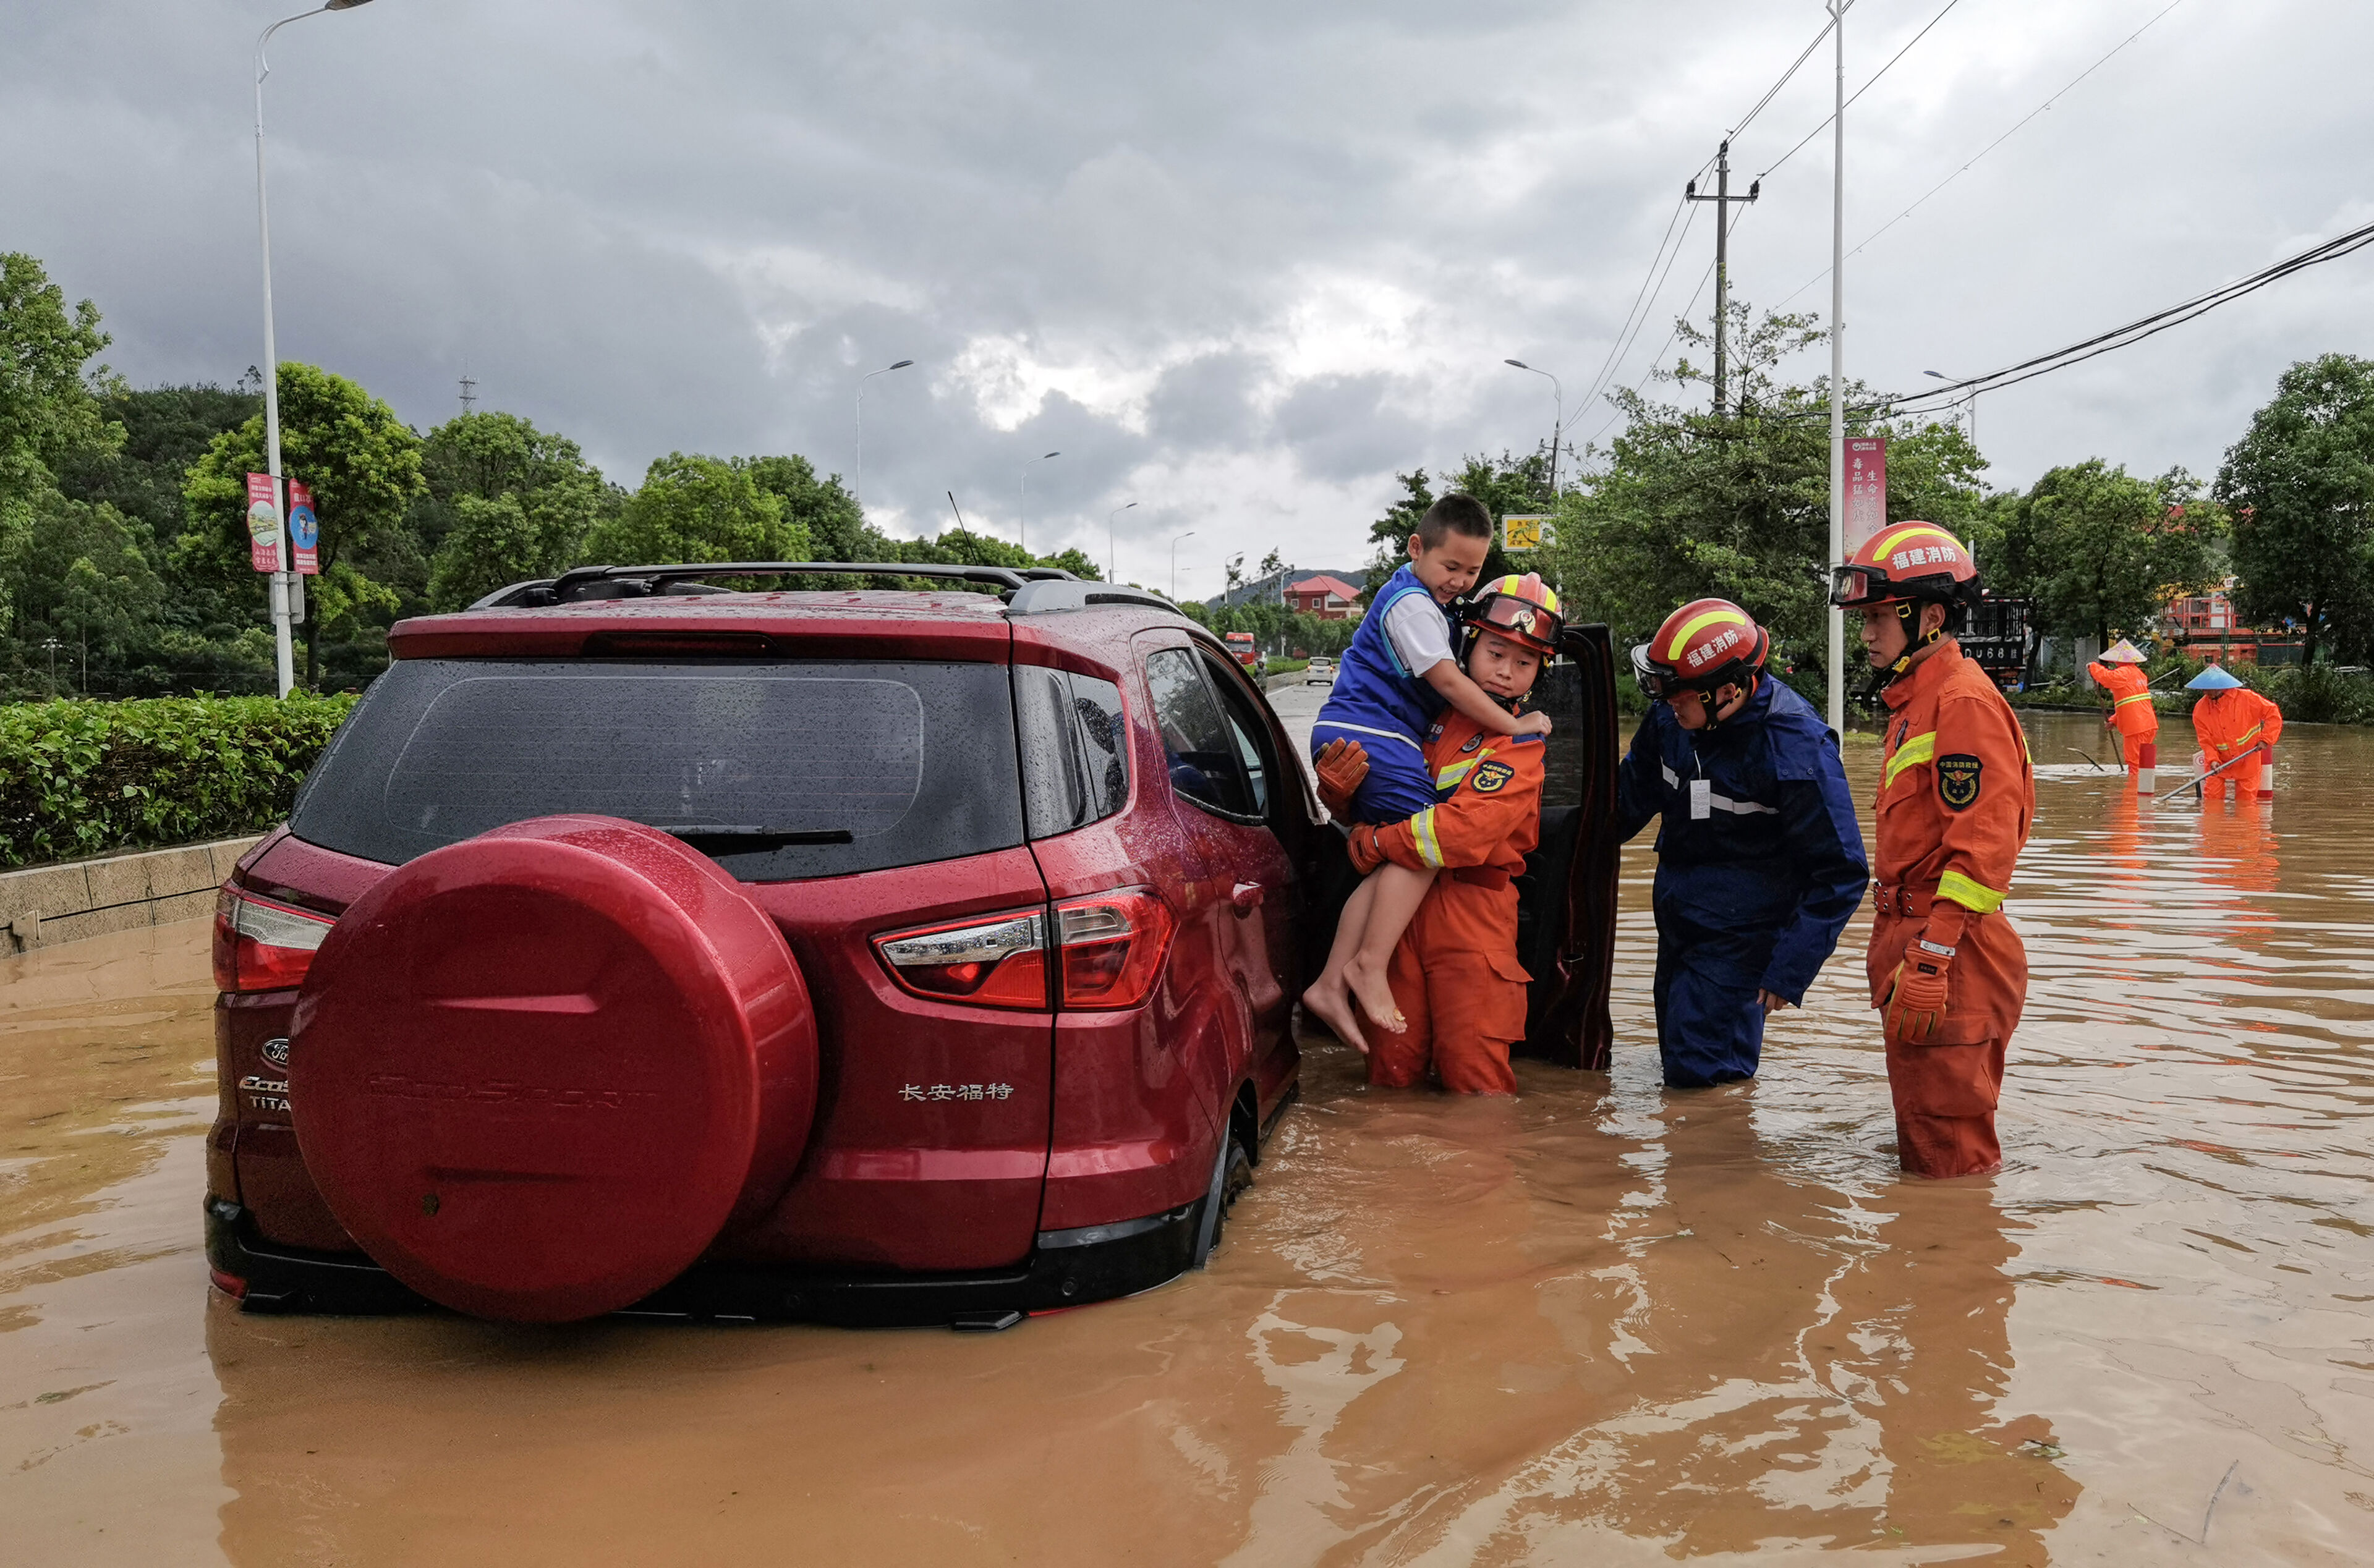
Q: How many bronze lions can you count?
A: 0